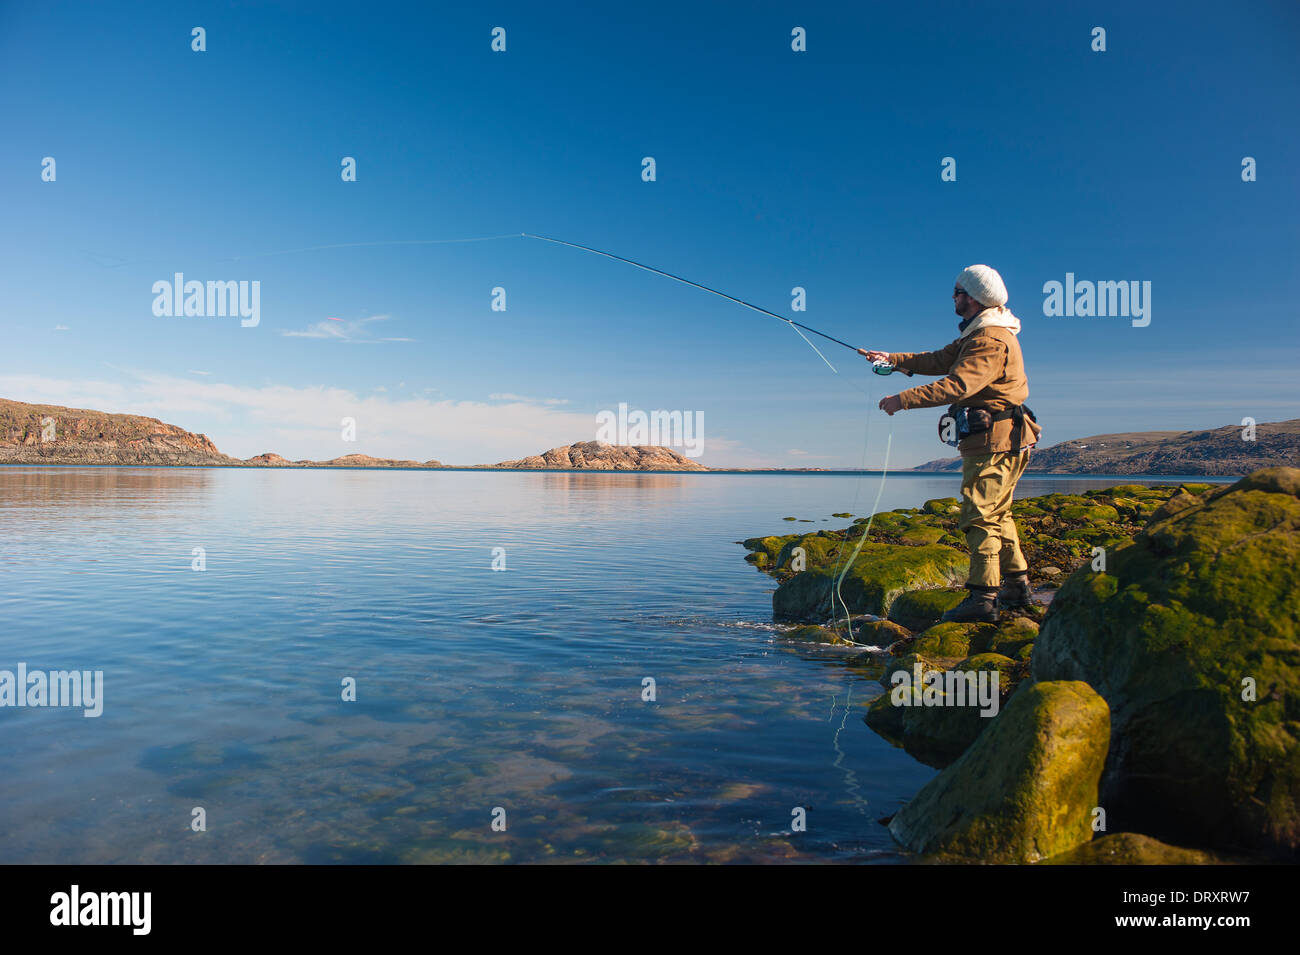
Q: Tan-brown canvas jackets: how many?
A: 1